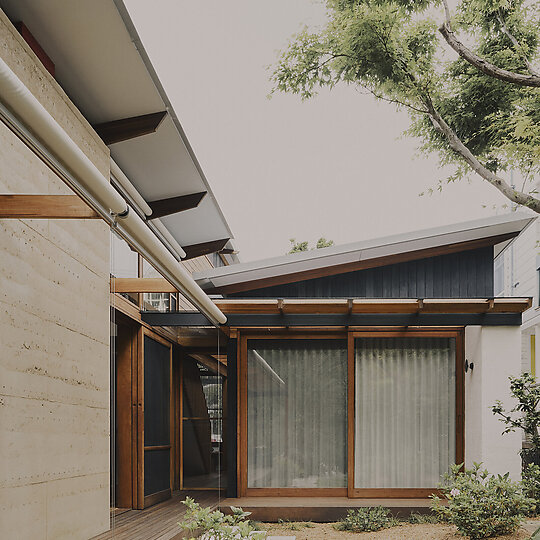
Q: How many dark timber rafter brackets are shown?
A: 3